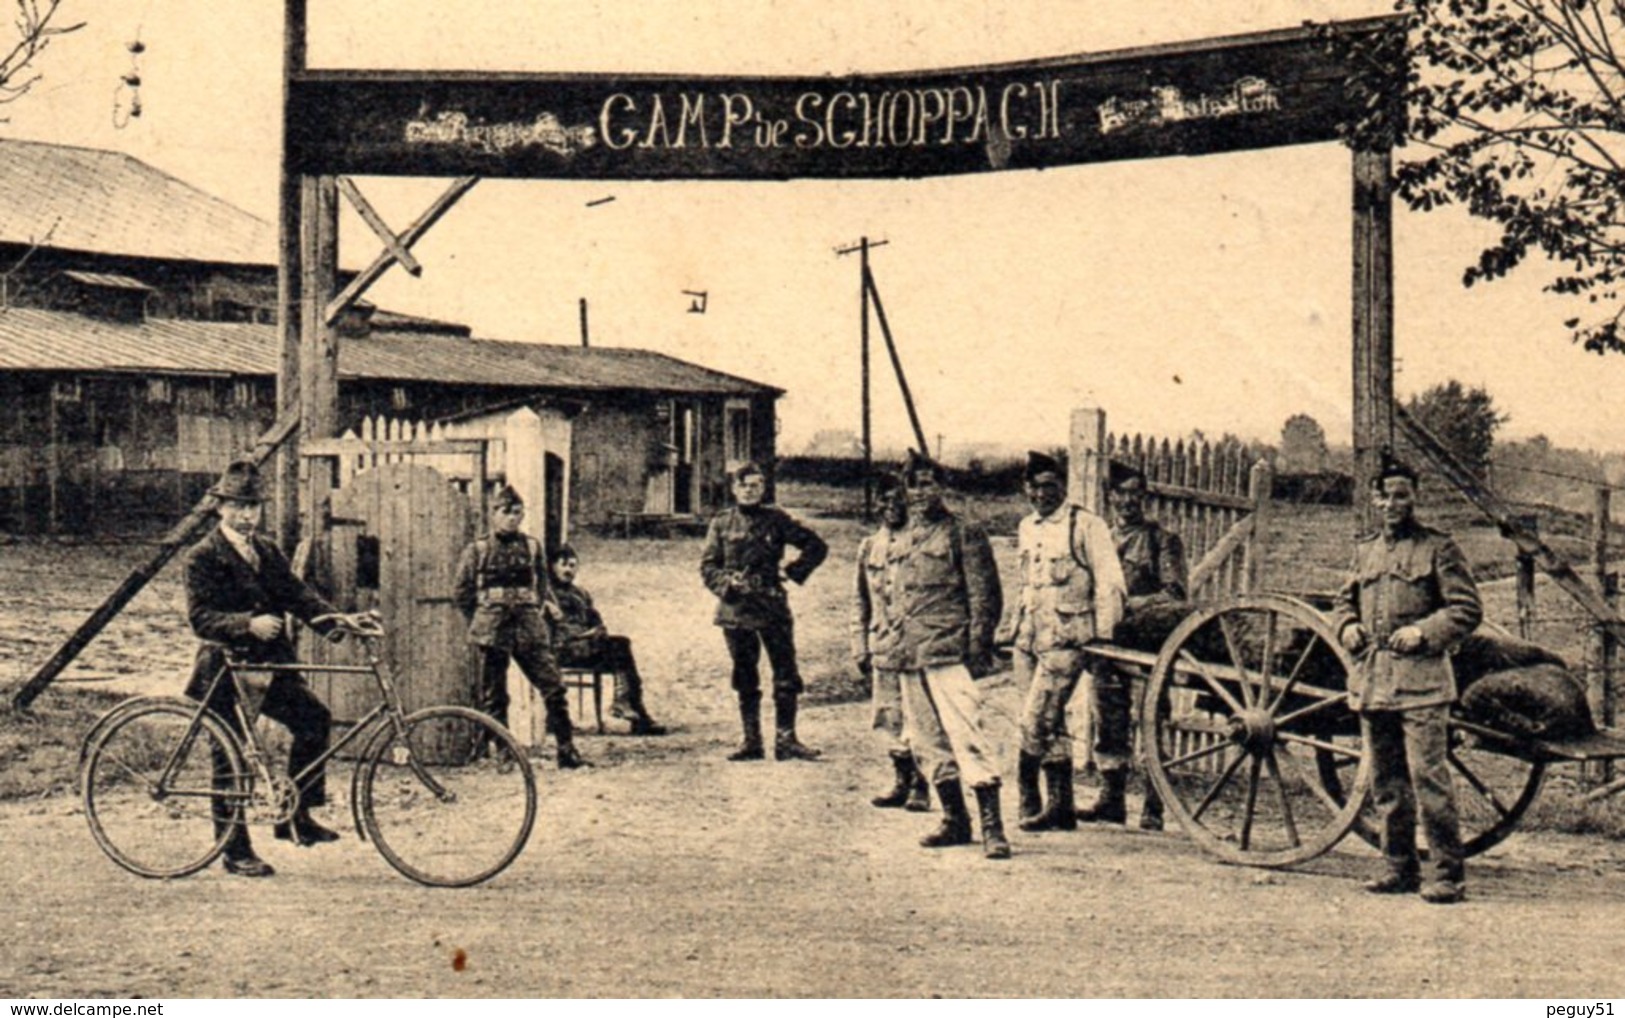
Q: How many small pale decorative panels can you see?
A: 2